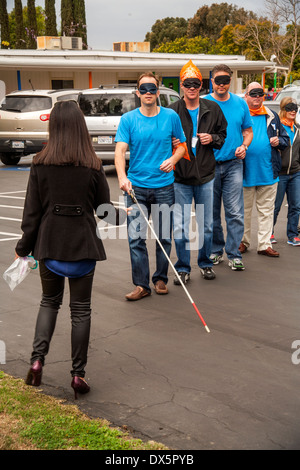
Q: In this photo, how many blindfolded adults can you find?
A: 5